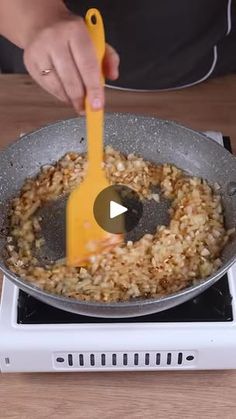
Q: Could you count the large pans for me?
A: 1